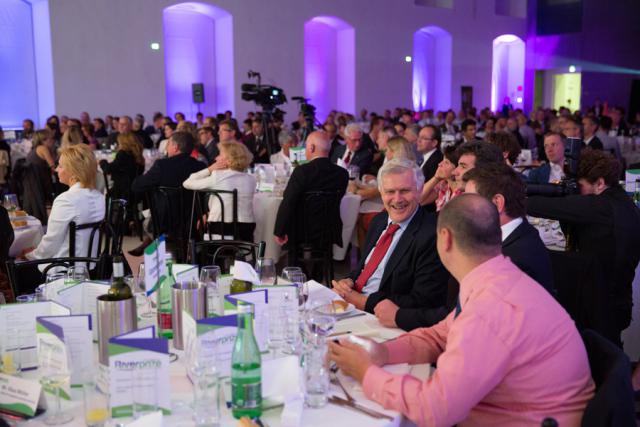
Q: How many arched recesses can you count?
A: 5